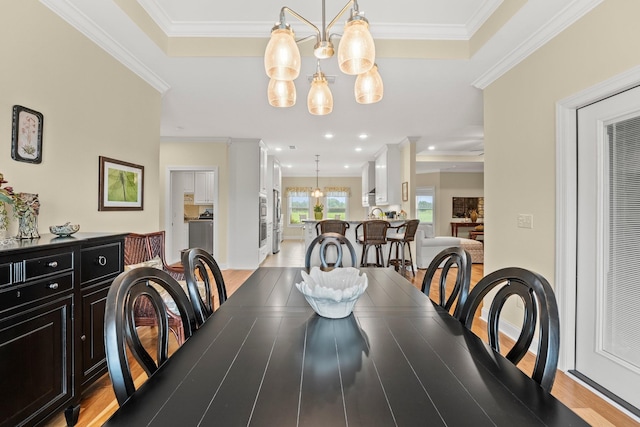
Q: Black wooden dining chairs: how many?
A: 5